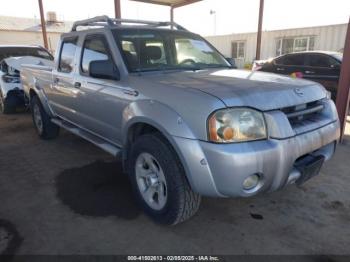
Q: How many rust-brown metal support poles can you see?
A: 5